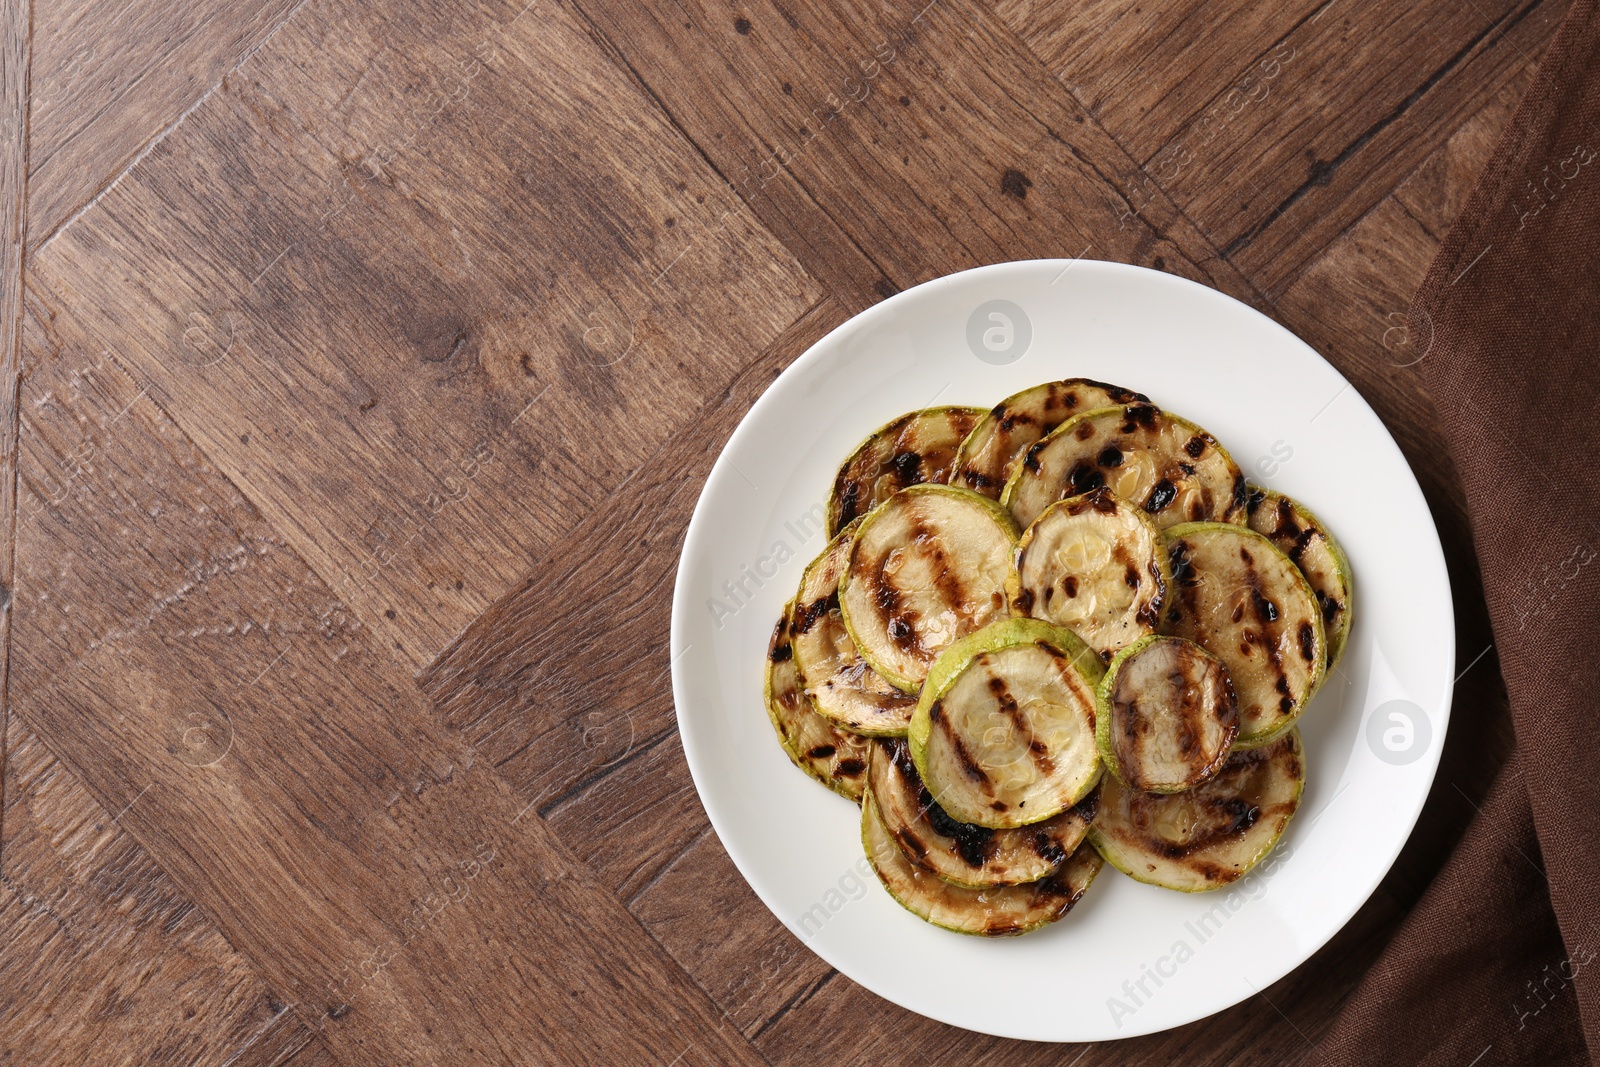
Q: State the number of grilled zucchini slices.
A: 14